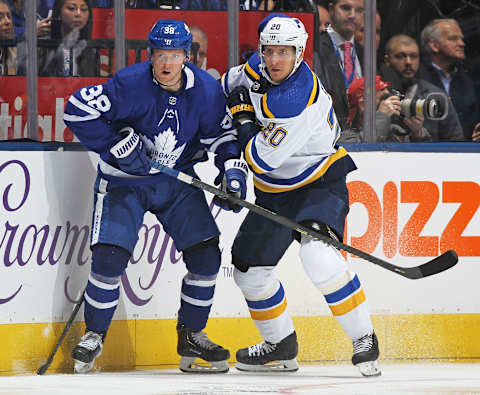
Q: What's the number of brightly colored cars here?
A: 0